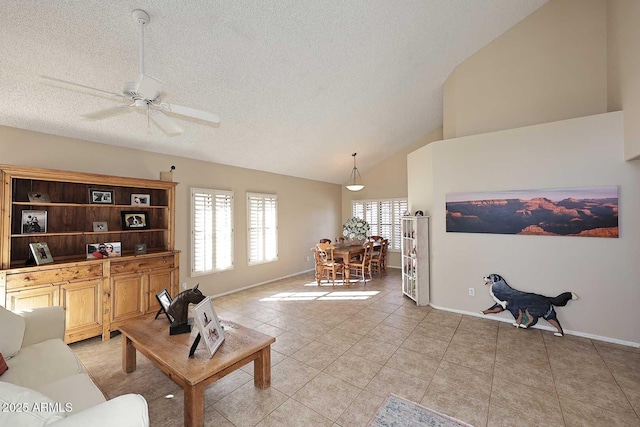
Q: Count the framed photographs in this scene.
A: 11